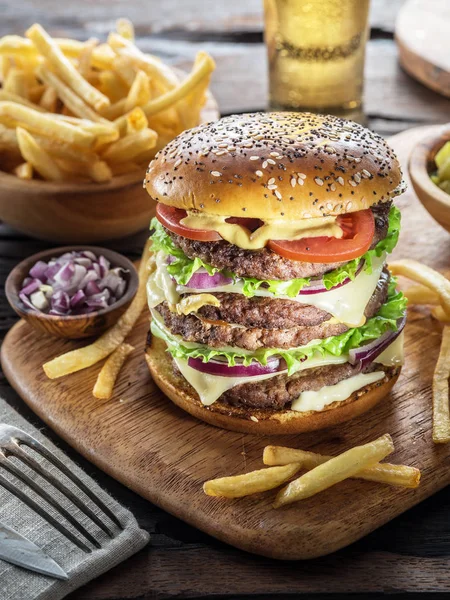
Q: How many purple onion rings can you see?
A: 4